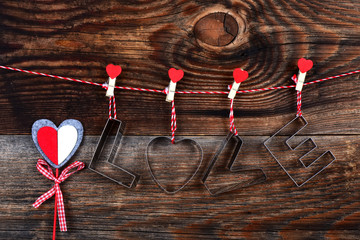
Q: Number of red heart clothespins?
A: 4